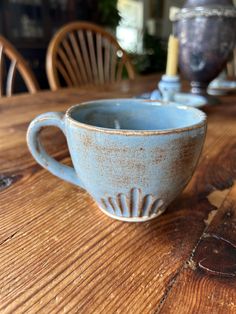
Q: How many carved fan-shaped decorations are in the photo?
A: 1